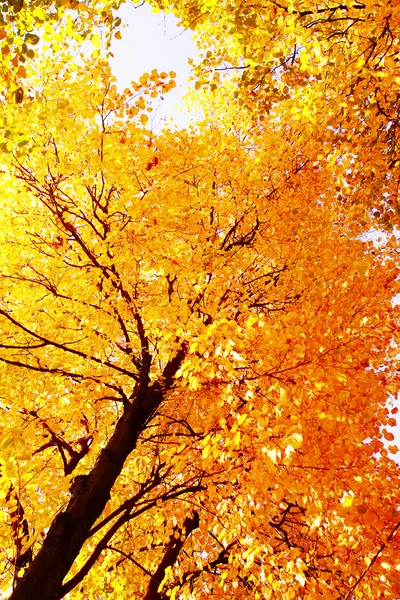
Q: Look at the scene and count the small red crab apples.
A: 0